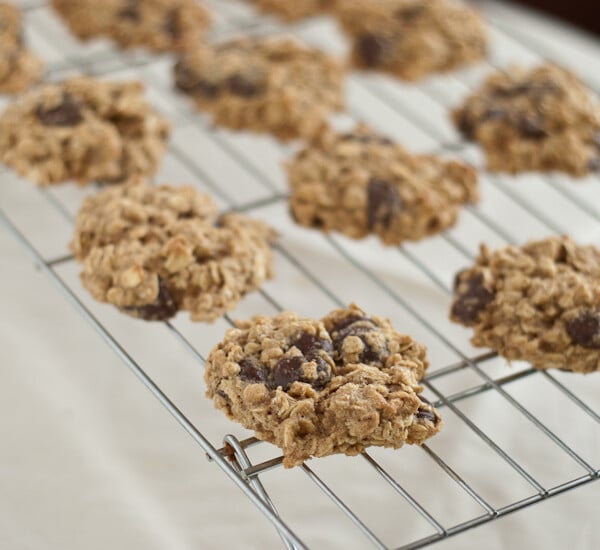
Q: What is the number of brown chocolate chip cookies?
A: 11